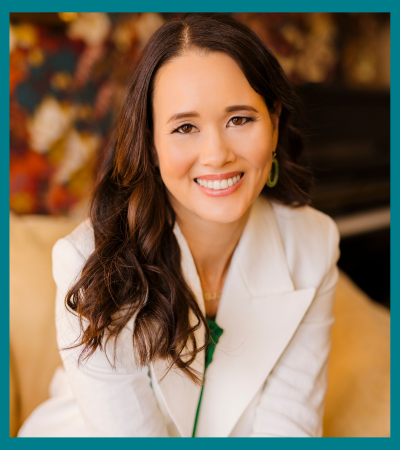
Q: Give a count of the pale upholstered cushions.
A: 2